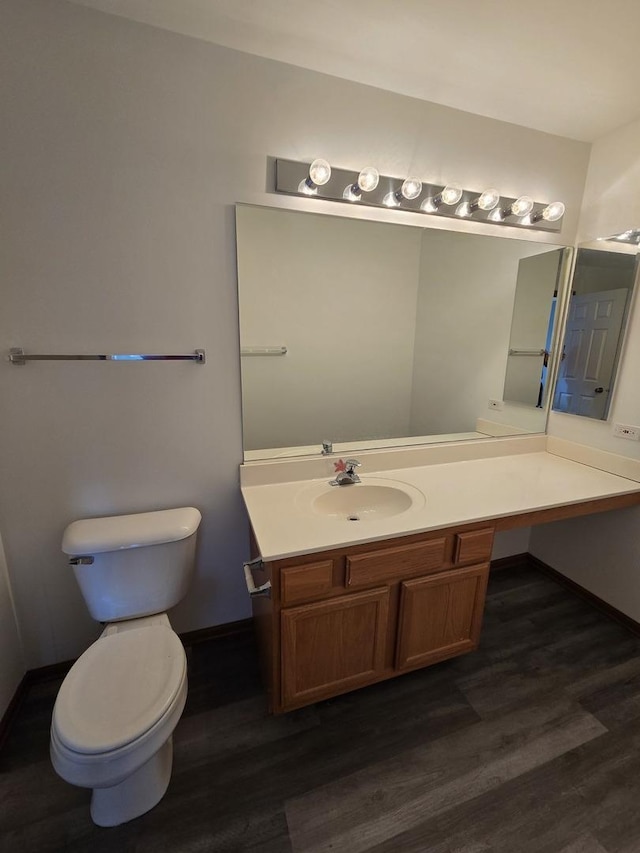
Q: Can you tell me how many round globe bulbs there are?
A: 7